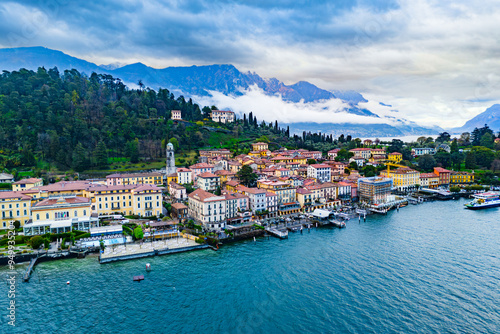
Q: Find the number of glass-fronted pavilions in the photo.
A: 1